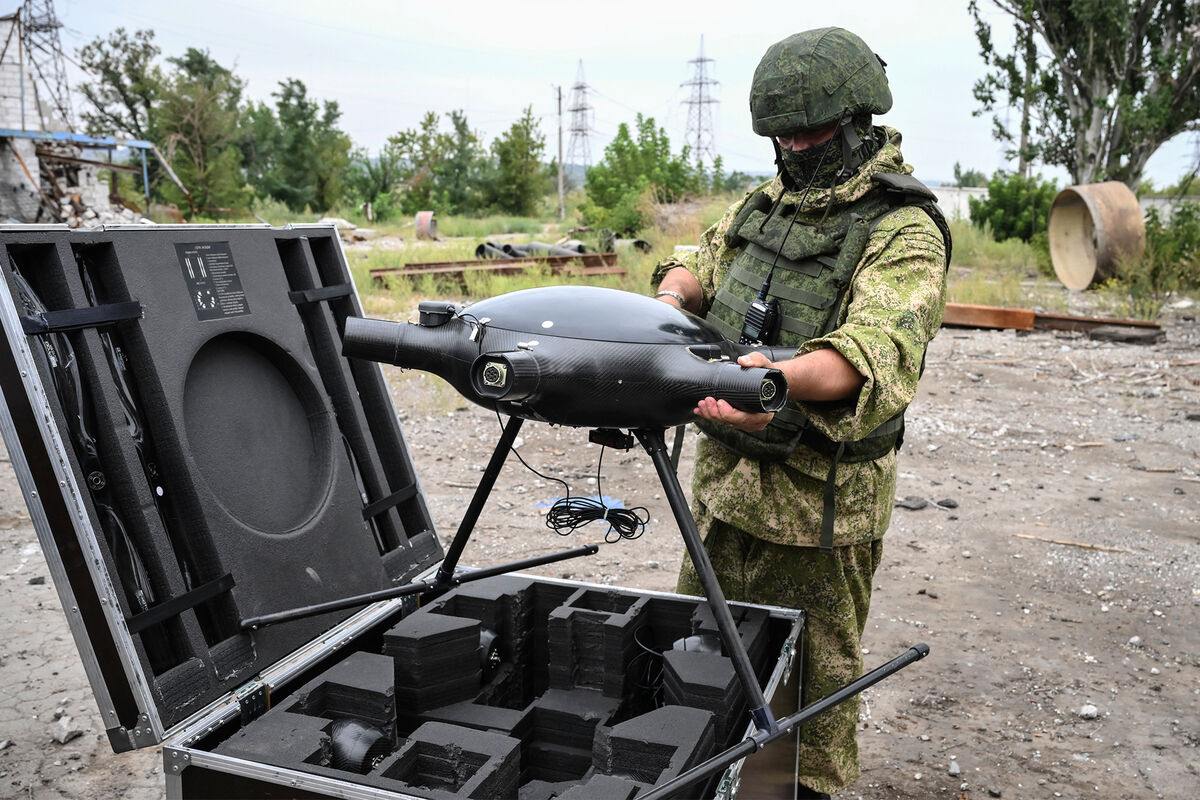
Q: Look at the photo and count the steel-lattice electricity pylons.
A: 3